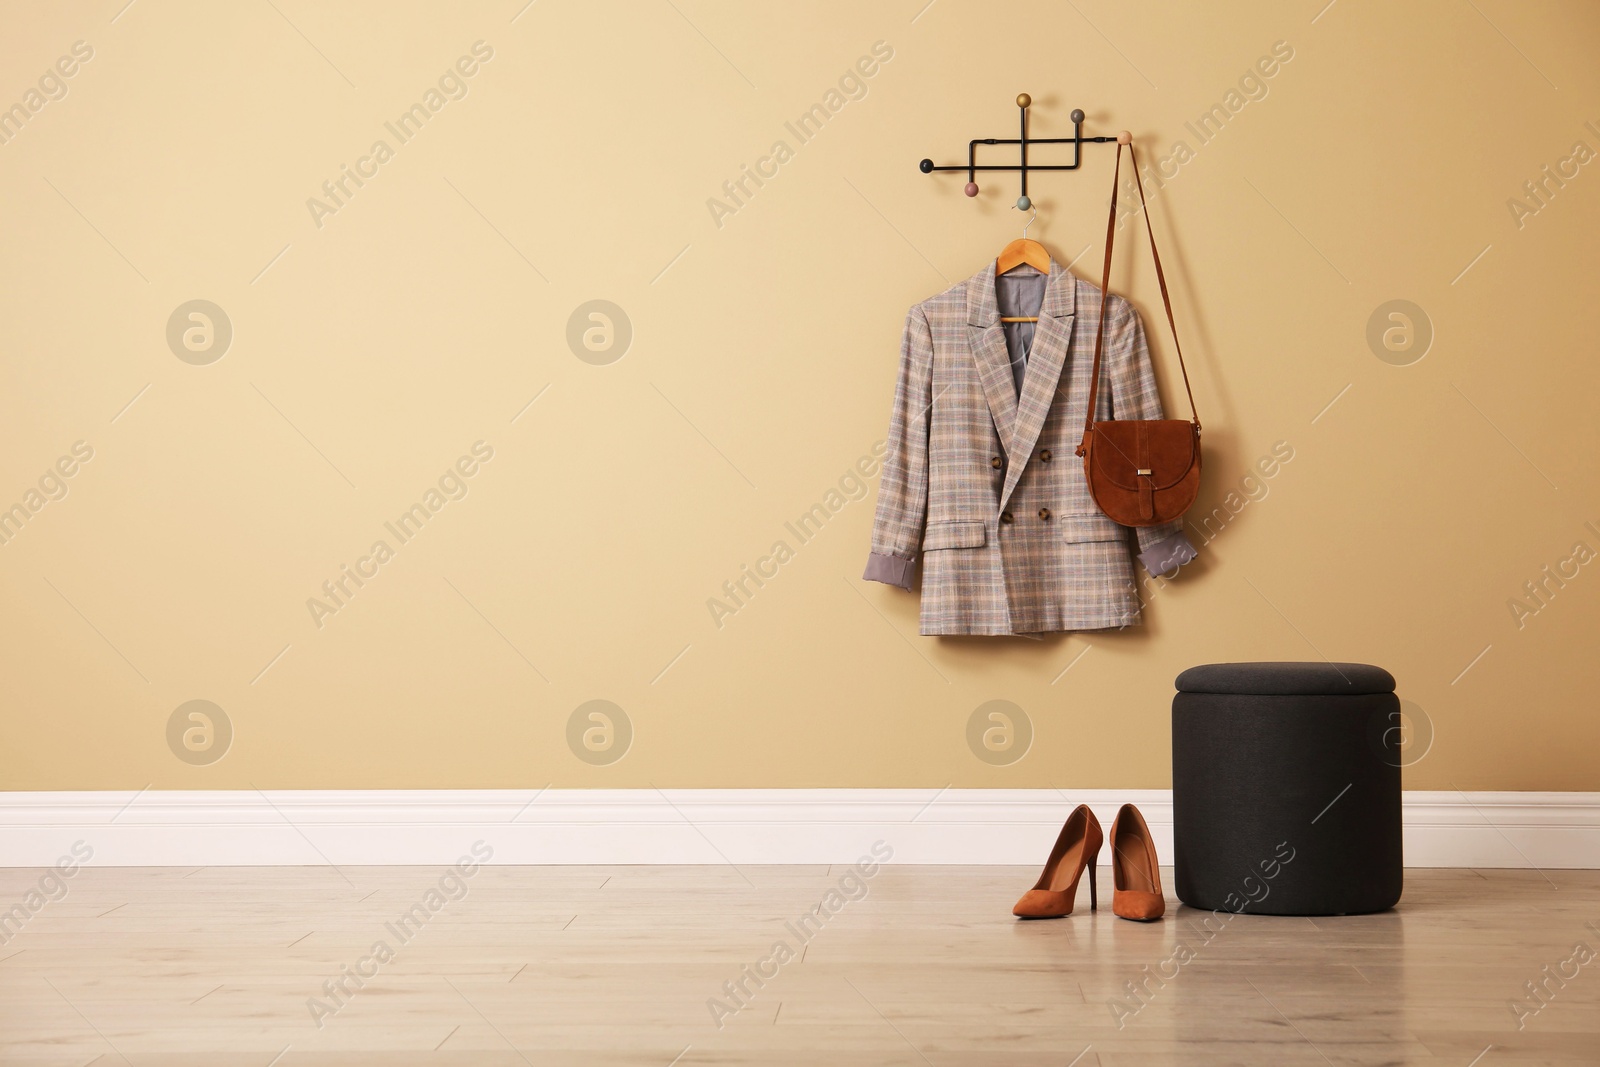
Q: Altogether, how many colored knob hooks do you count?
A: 6